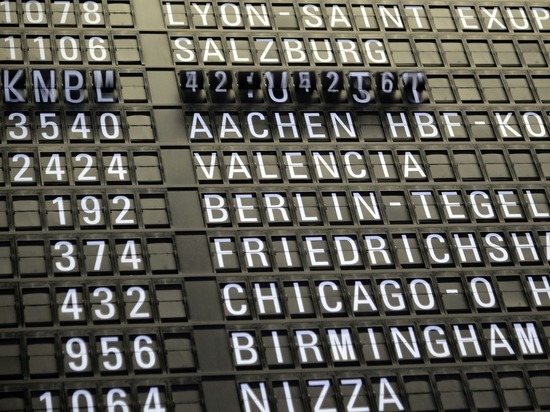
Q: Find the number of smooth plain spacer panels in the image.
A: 10